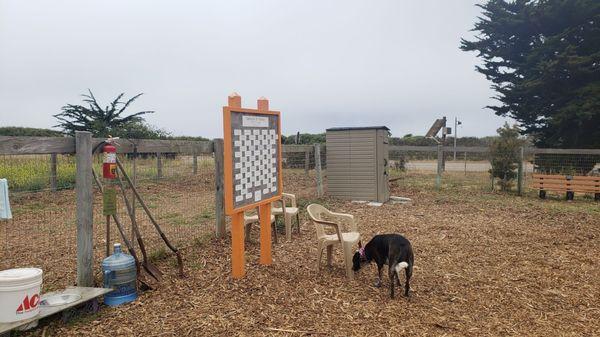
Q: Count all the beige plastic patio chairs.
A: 3